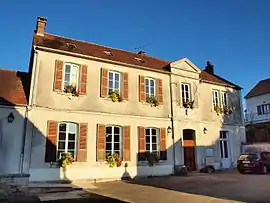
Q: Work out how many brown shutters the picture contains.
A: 12